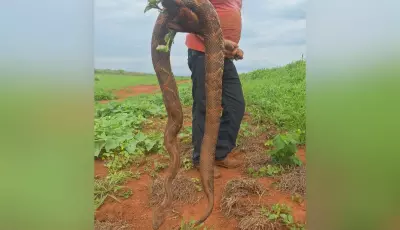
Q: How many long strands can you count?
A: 2